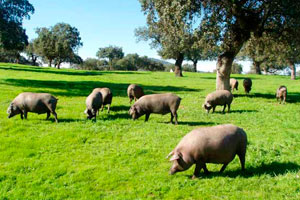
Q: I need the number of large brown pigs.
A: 10